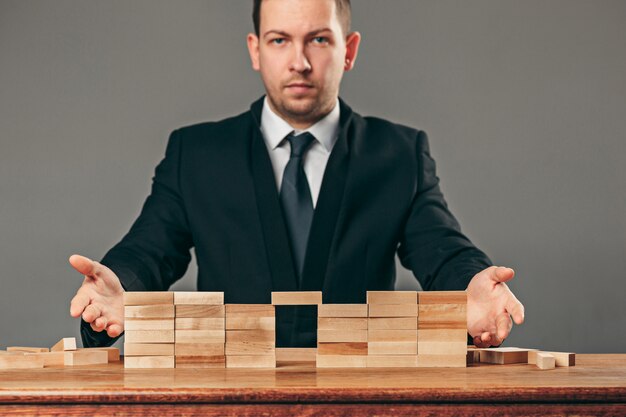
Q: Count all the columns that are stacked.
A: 6